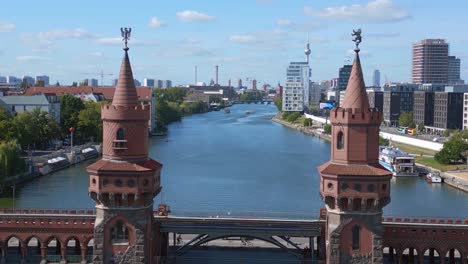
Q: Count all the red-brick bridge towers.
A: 2